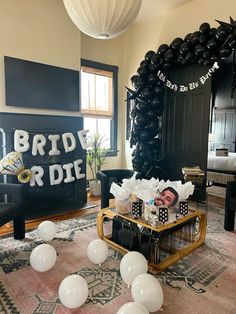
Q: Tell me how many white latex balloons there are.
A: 7